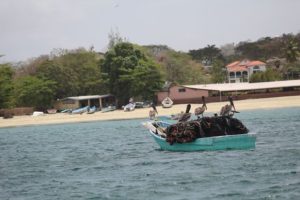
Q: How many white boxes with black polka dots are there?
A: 0